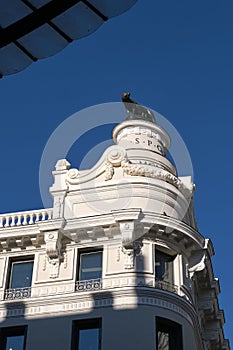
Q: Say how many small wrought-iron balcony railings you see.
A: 3